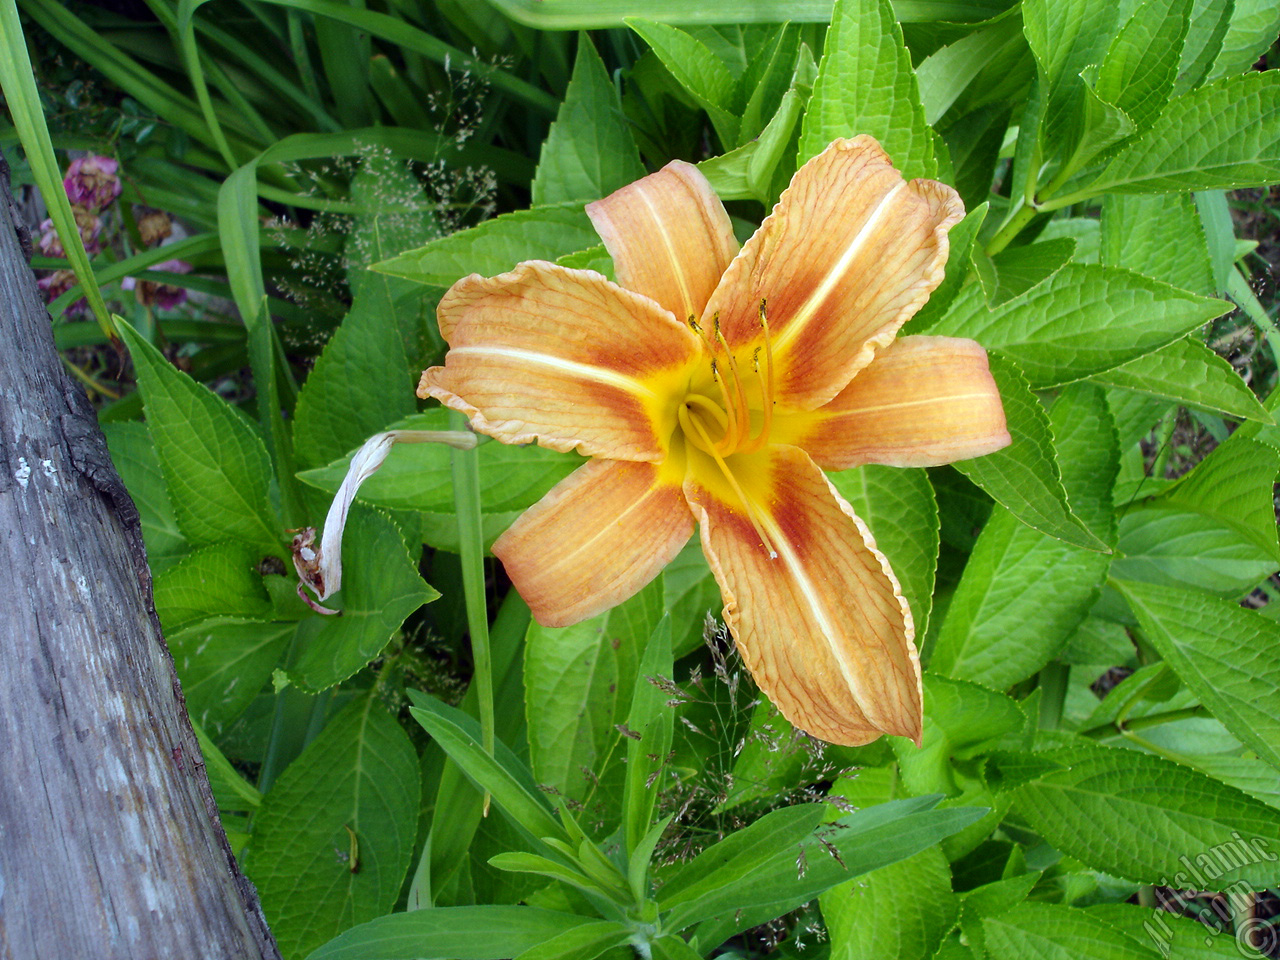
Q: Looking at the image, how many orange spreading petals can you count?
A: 6